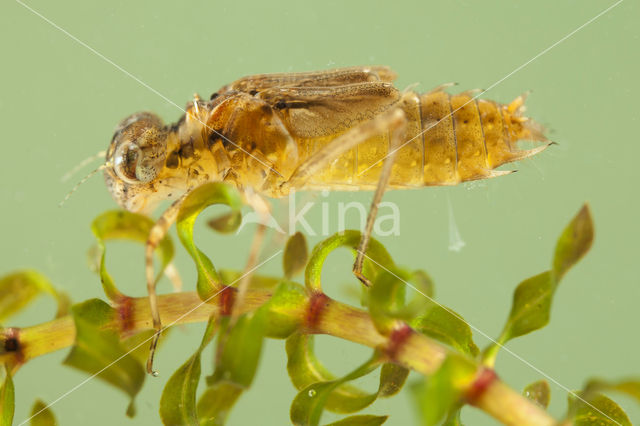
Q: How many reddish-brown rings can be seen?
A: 6